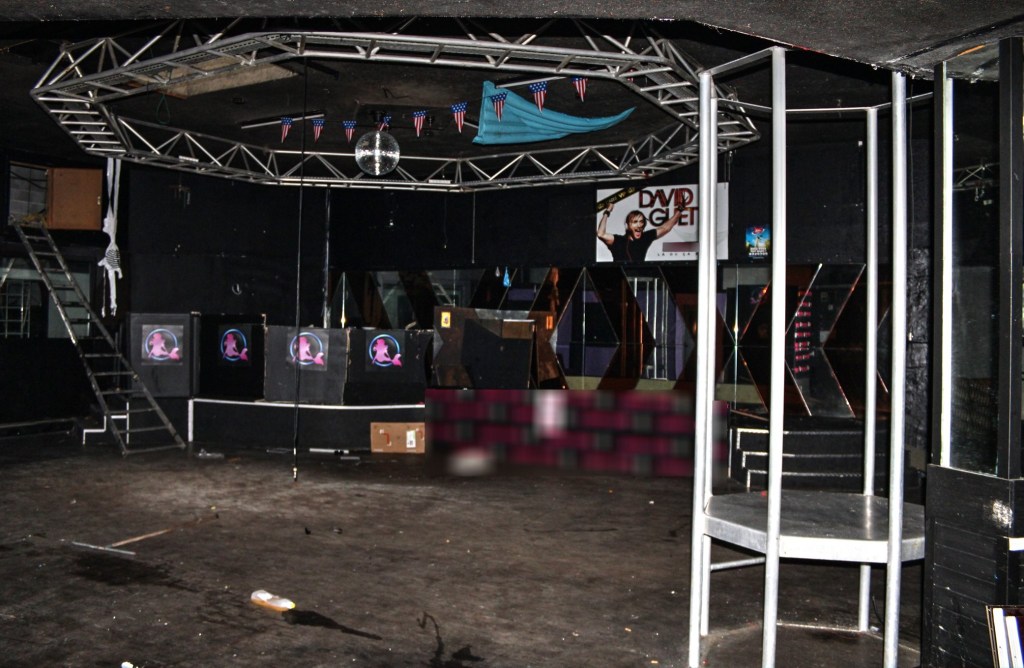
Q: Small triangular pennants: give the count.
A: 9